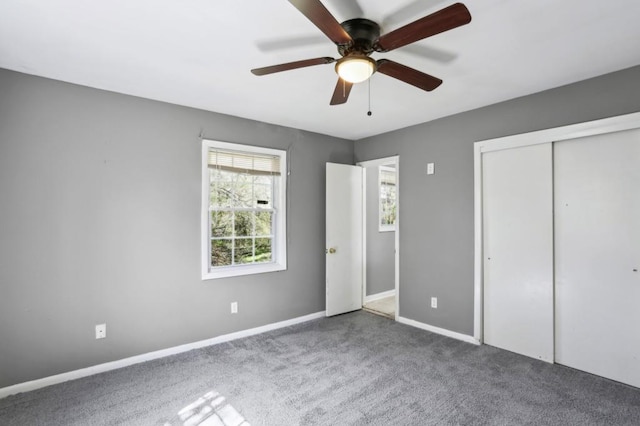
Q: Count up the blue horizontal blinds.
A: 0